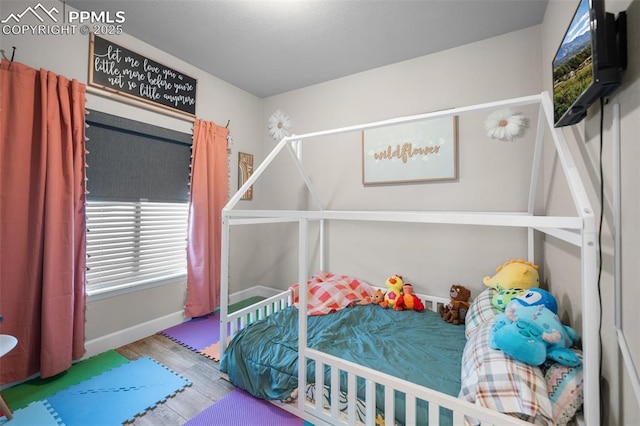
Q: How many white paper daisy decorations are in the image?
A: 2